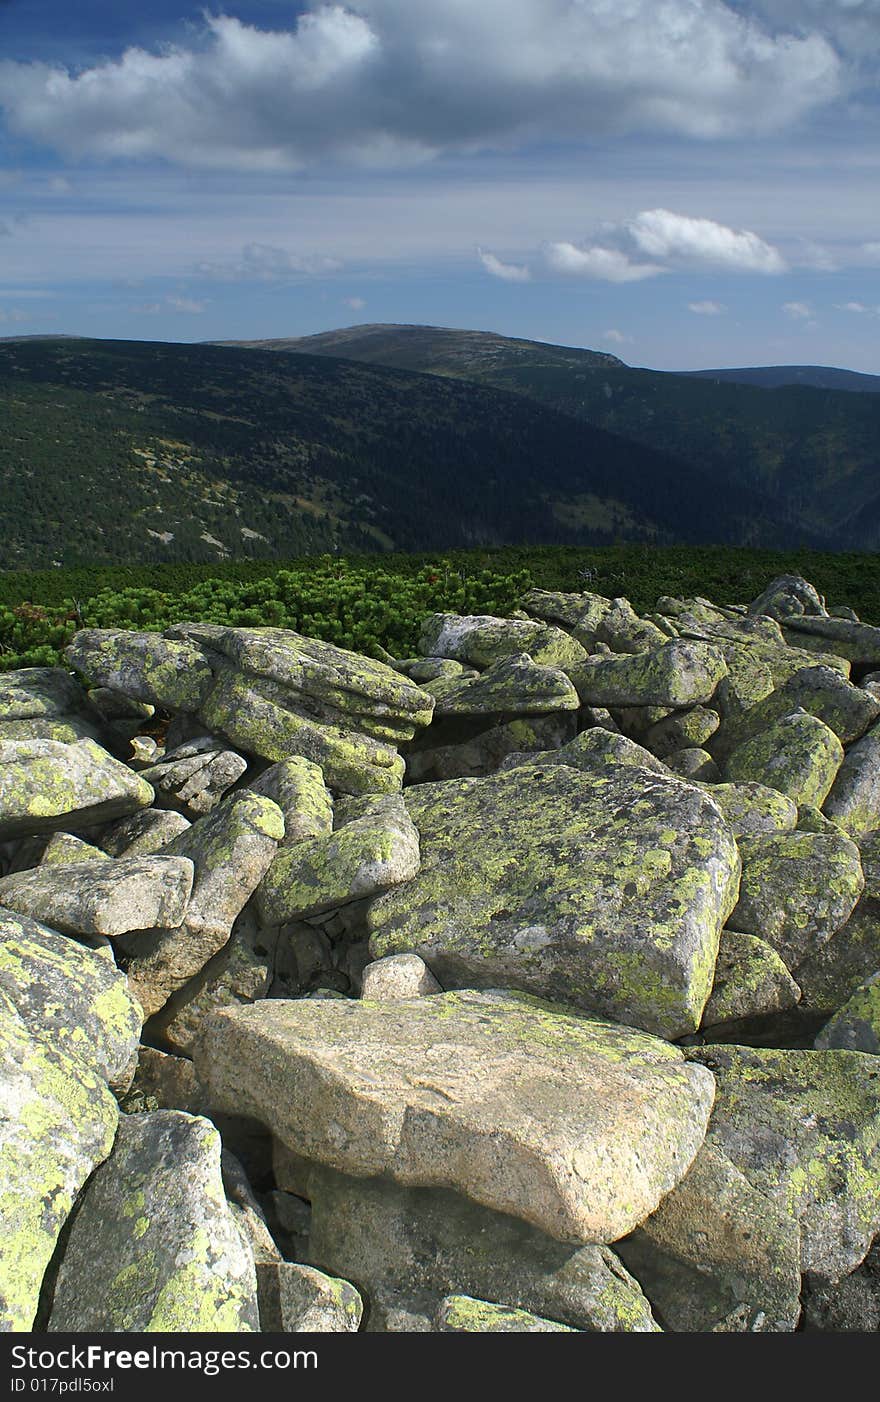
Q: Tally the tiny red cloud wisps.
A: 0